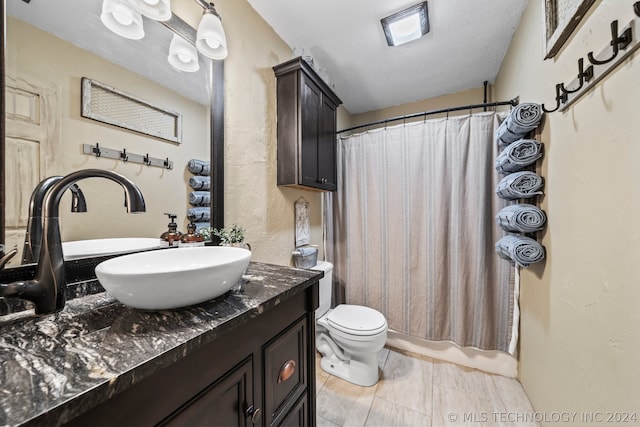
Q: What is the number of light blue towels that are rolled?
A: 5